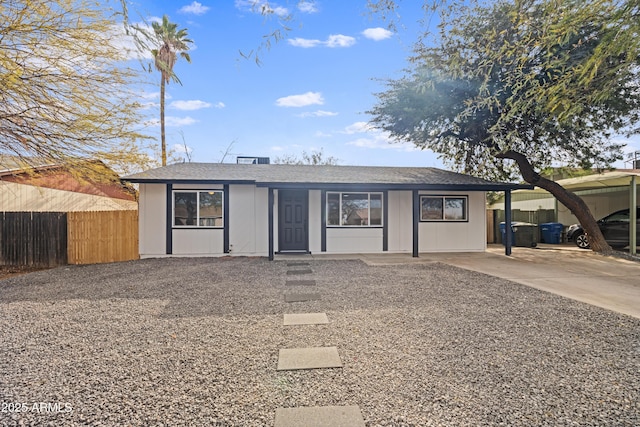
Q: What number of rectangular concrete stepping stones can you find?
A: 7